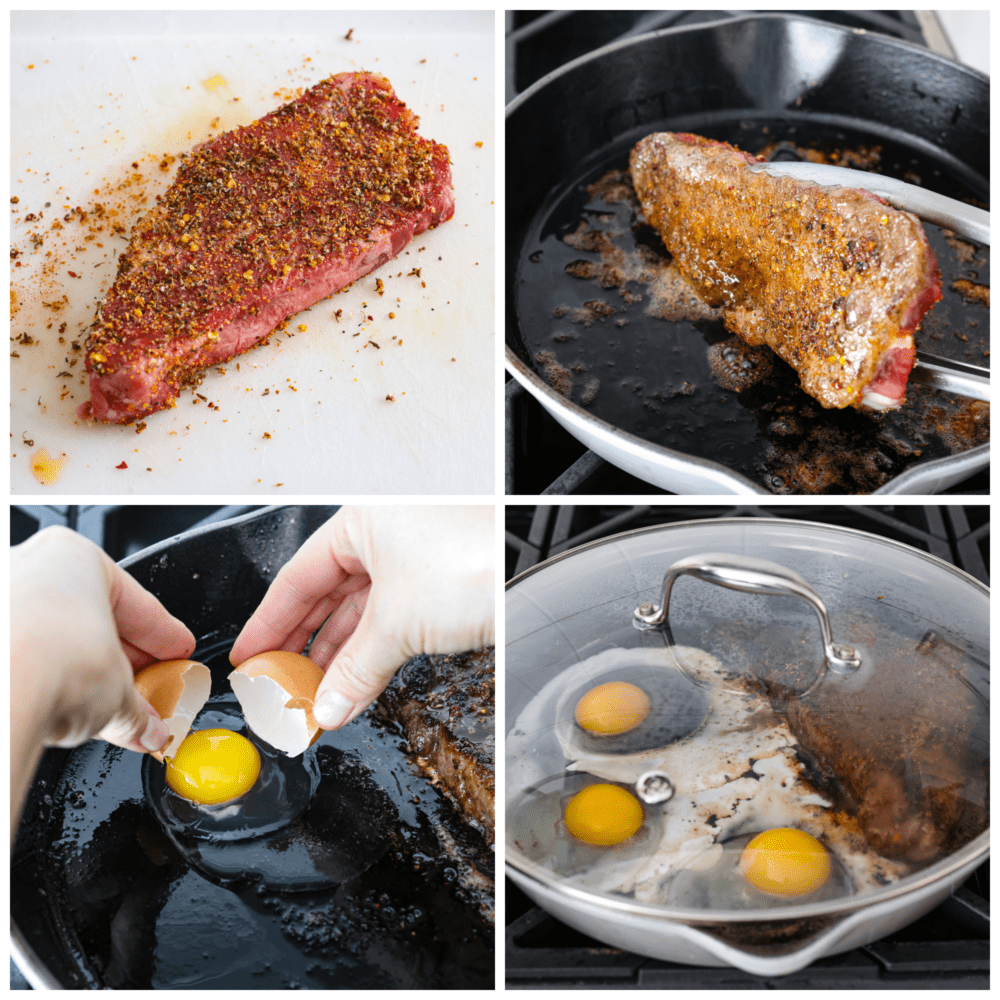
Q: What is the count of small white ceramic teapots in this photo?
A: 0